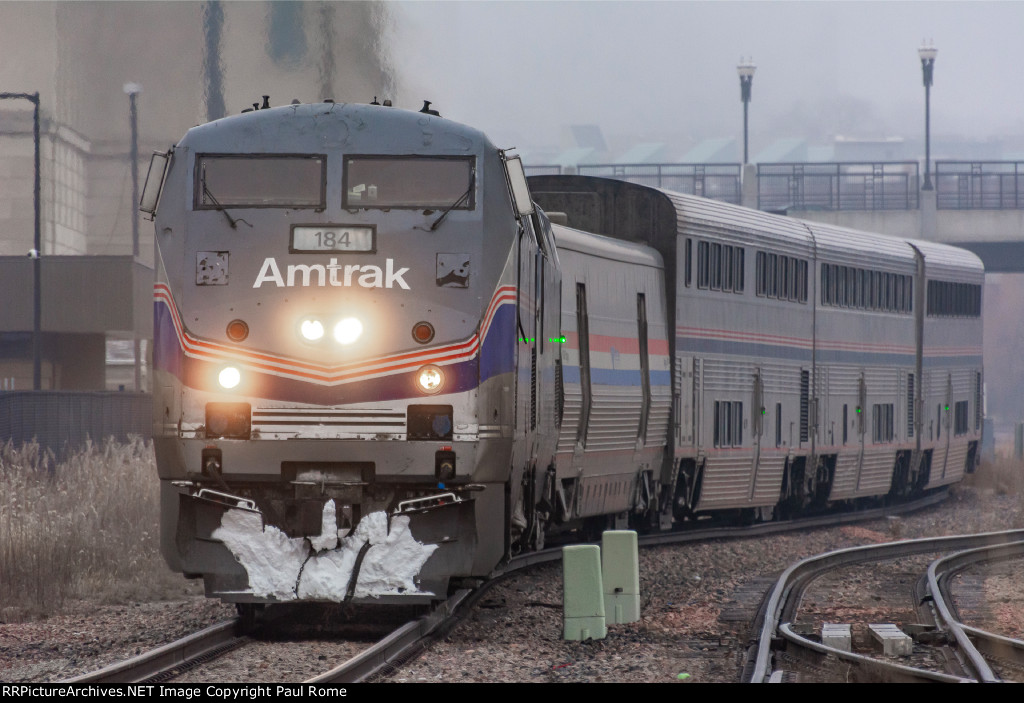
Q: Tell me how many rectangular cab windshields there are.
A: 2